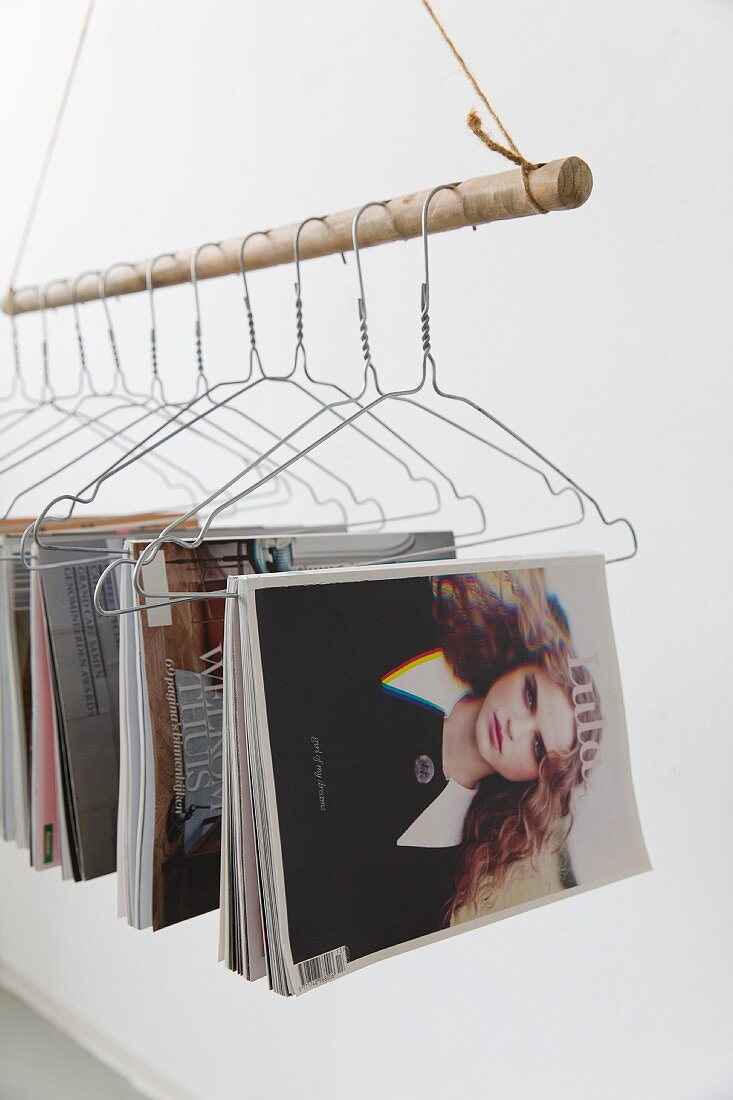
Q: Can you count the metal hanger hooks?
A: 10